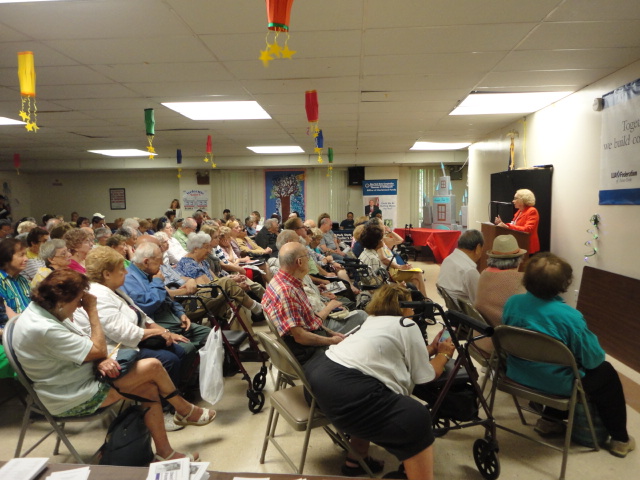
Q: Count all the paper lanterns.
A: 9